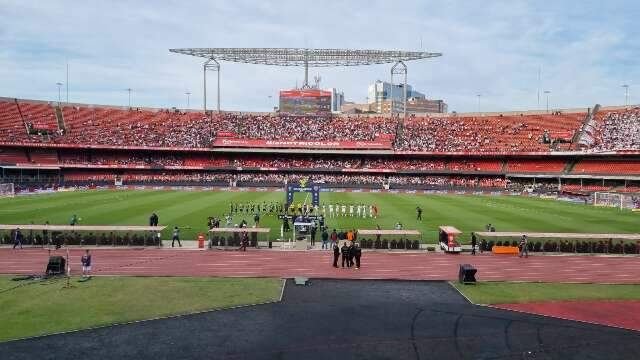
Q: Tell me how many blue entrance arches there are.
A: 1